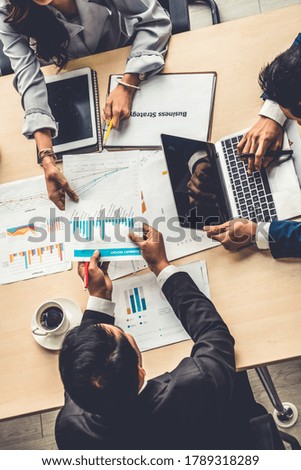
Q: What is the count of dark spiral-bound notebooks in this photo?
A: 1